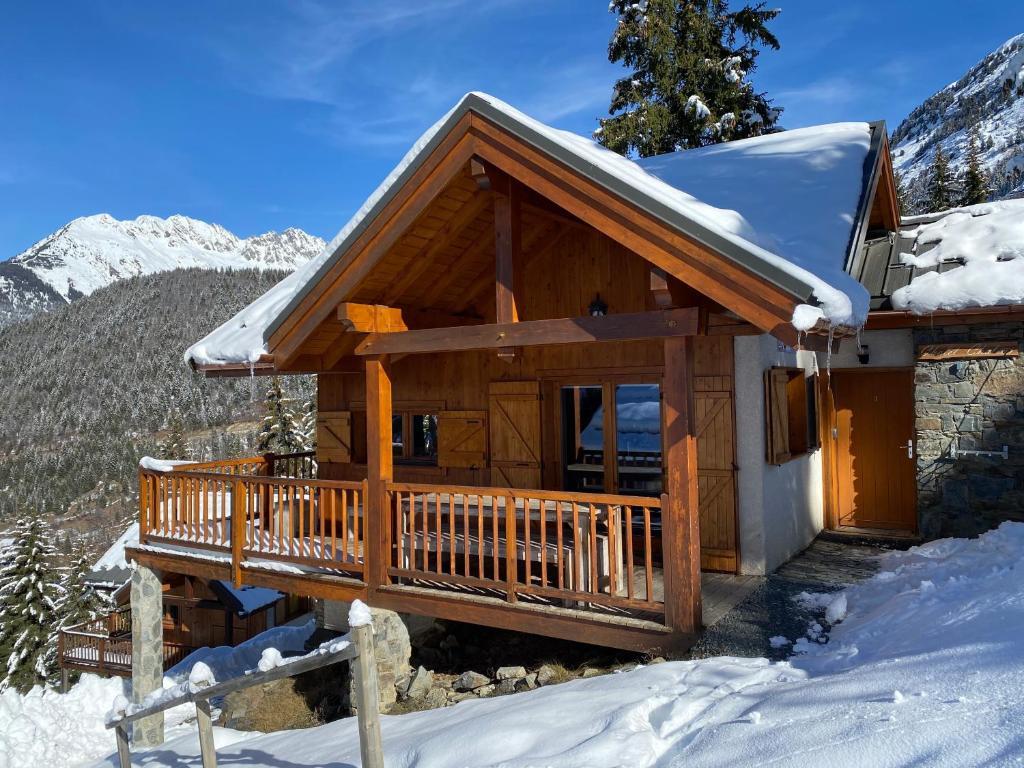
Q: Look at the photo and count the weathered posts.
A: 3